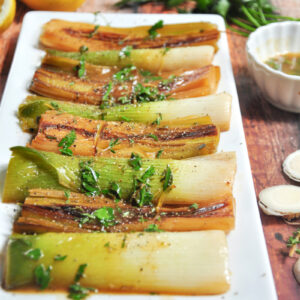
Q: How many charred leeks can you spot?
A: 4